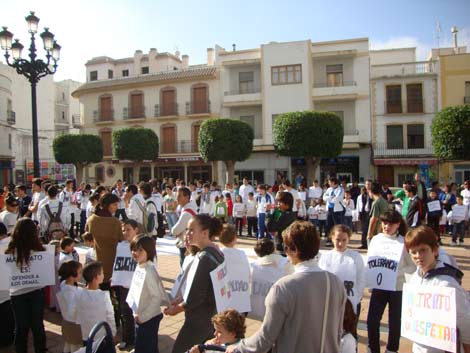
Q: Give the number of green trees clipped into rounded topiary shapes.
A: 5